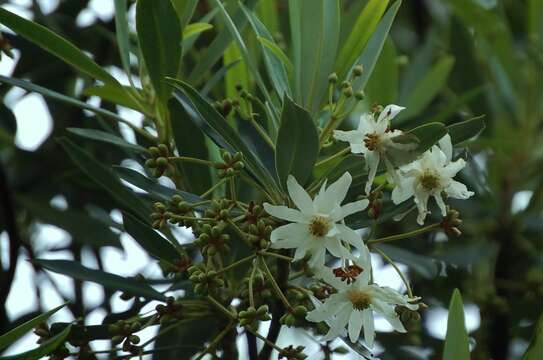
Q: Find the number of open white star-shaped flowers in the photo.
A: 4